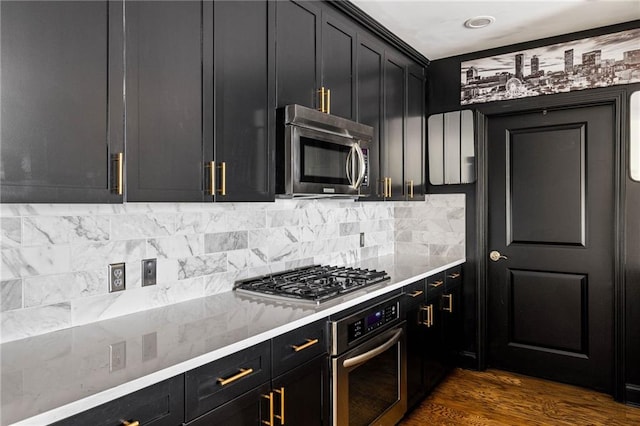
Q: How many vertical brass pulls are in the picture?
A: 13